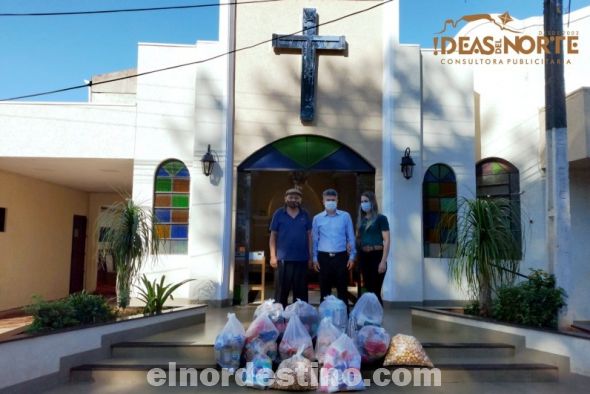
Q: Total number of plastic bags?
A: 13